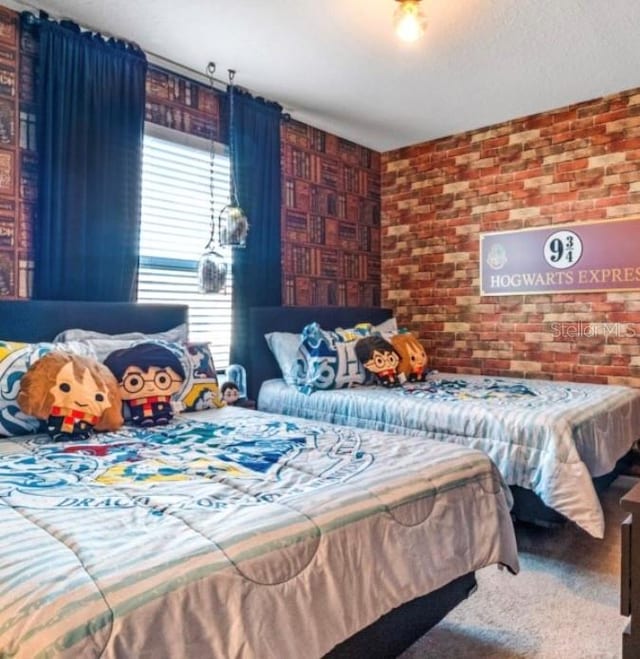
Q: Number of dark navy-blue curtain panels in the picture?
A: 2